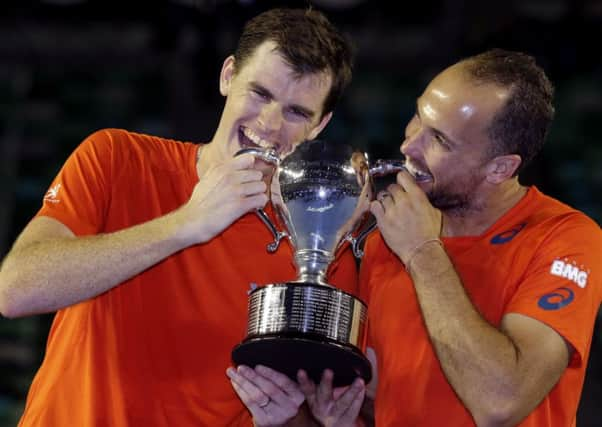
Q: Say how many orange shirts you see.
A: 2